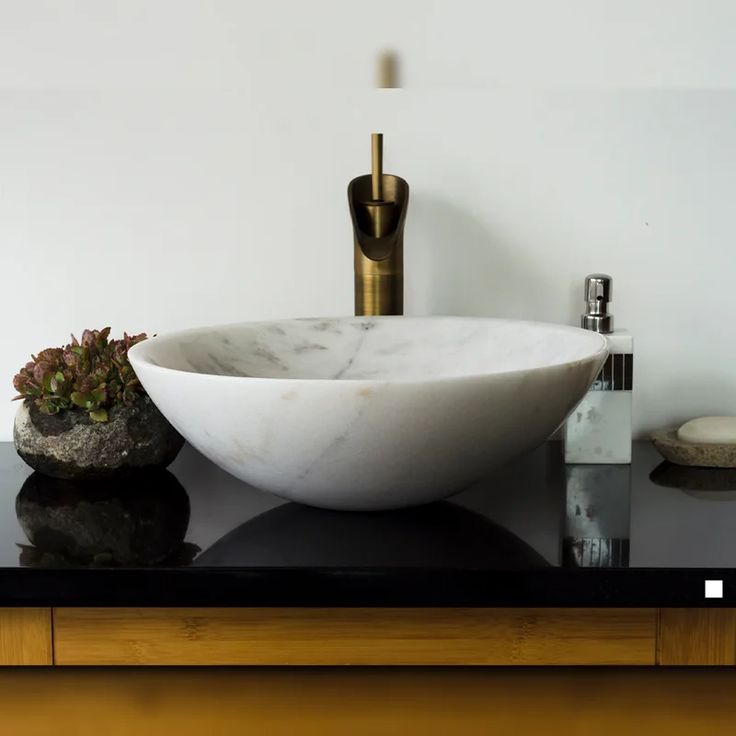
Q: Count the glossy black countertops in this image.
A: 1